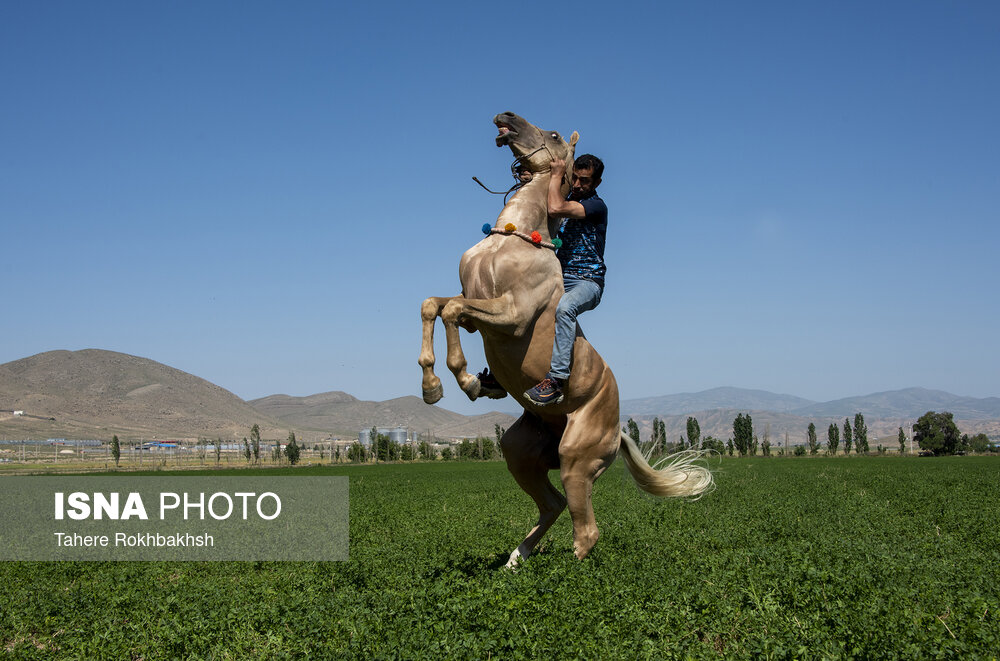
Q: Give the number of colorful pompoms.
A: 4